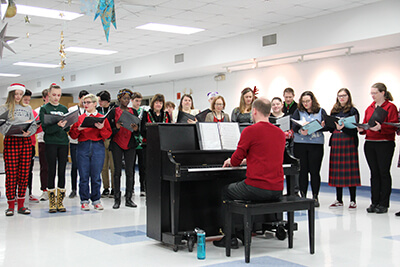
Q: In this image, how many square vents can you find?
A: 5